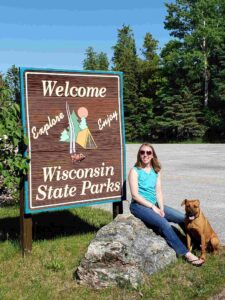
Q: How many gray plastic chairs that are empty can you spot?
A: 0